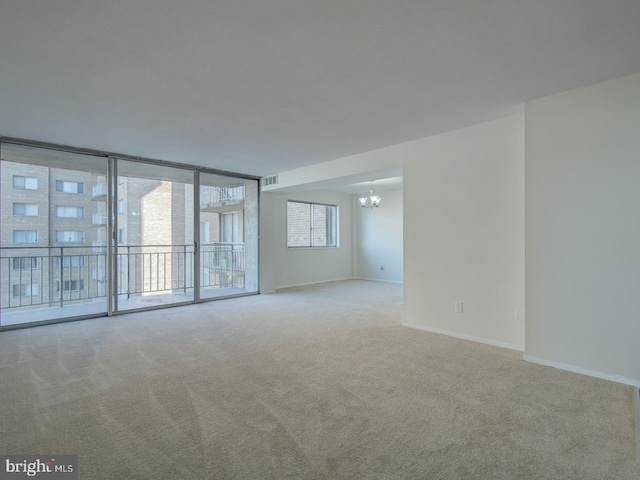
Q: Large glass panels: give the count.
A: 3